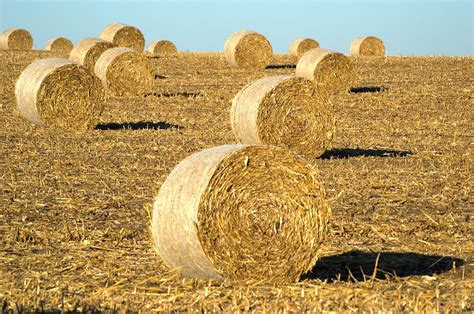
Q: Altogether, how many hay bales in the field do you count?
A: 13